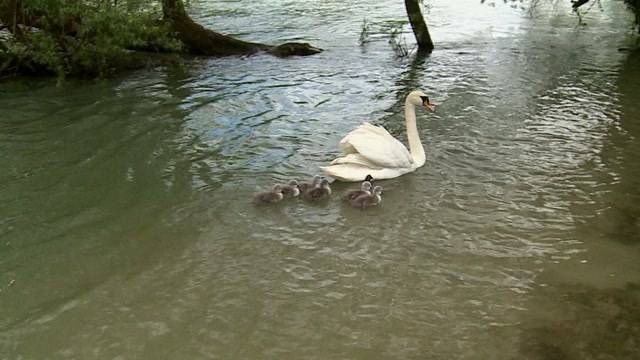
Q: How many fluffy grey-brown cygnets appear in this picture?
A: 6